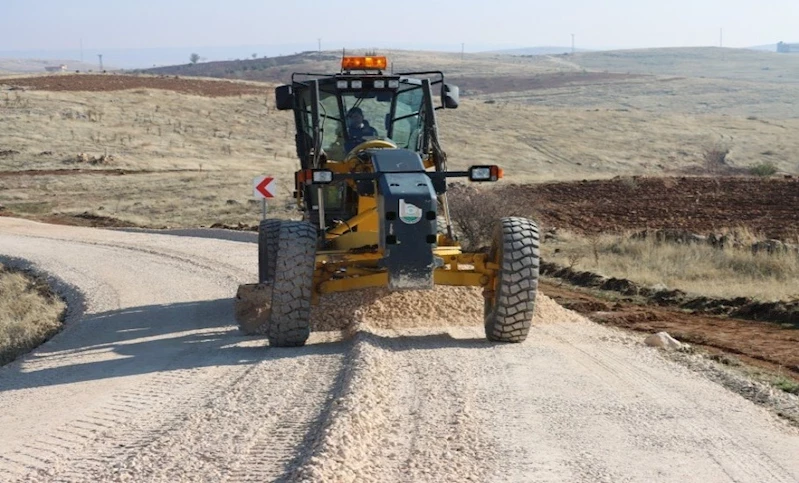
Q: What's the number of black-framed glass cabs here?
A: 1